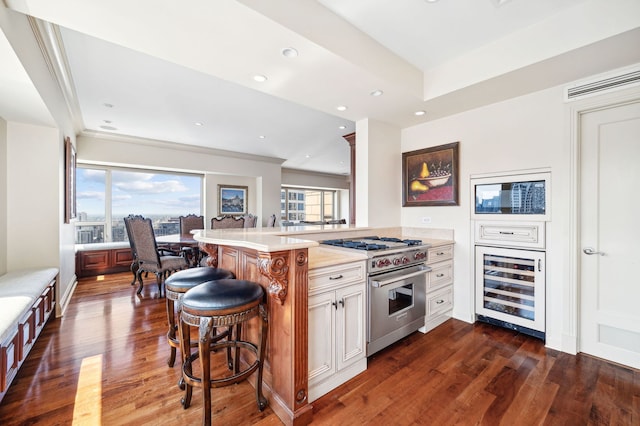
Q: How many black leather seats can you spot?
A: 2